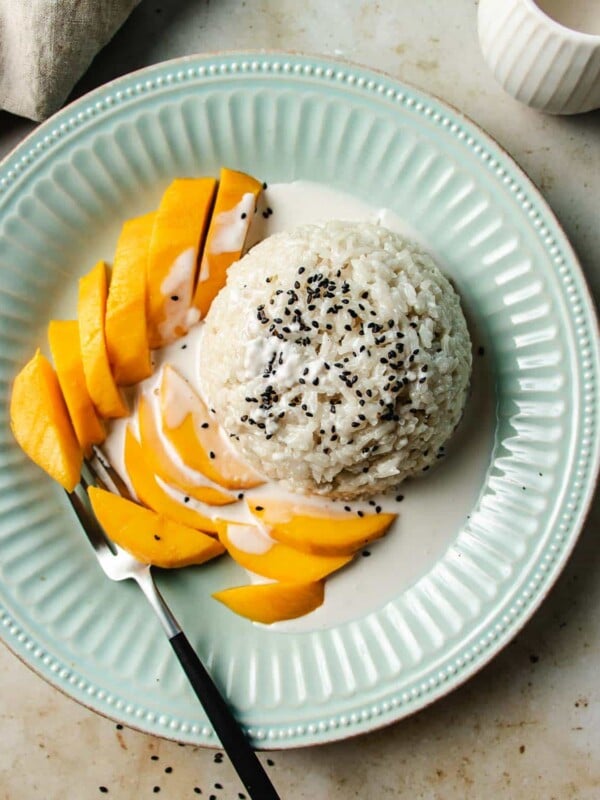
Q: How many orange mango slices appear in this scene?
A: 13